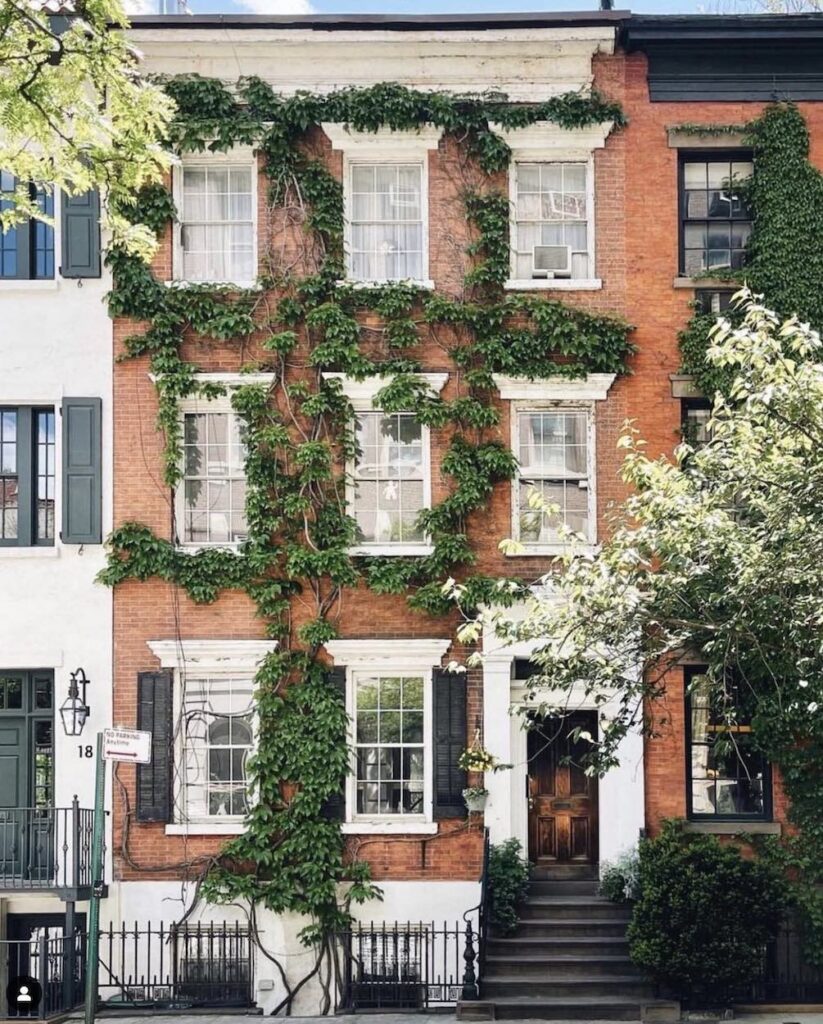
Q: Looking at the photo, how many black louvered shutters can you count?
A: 3